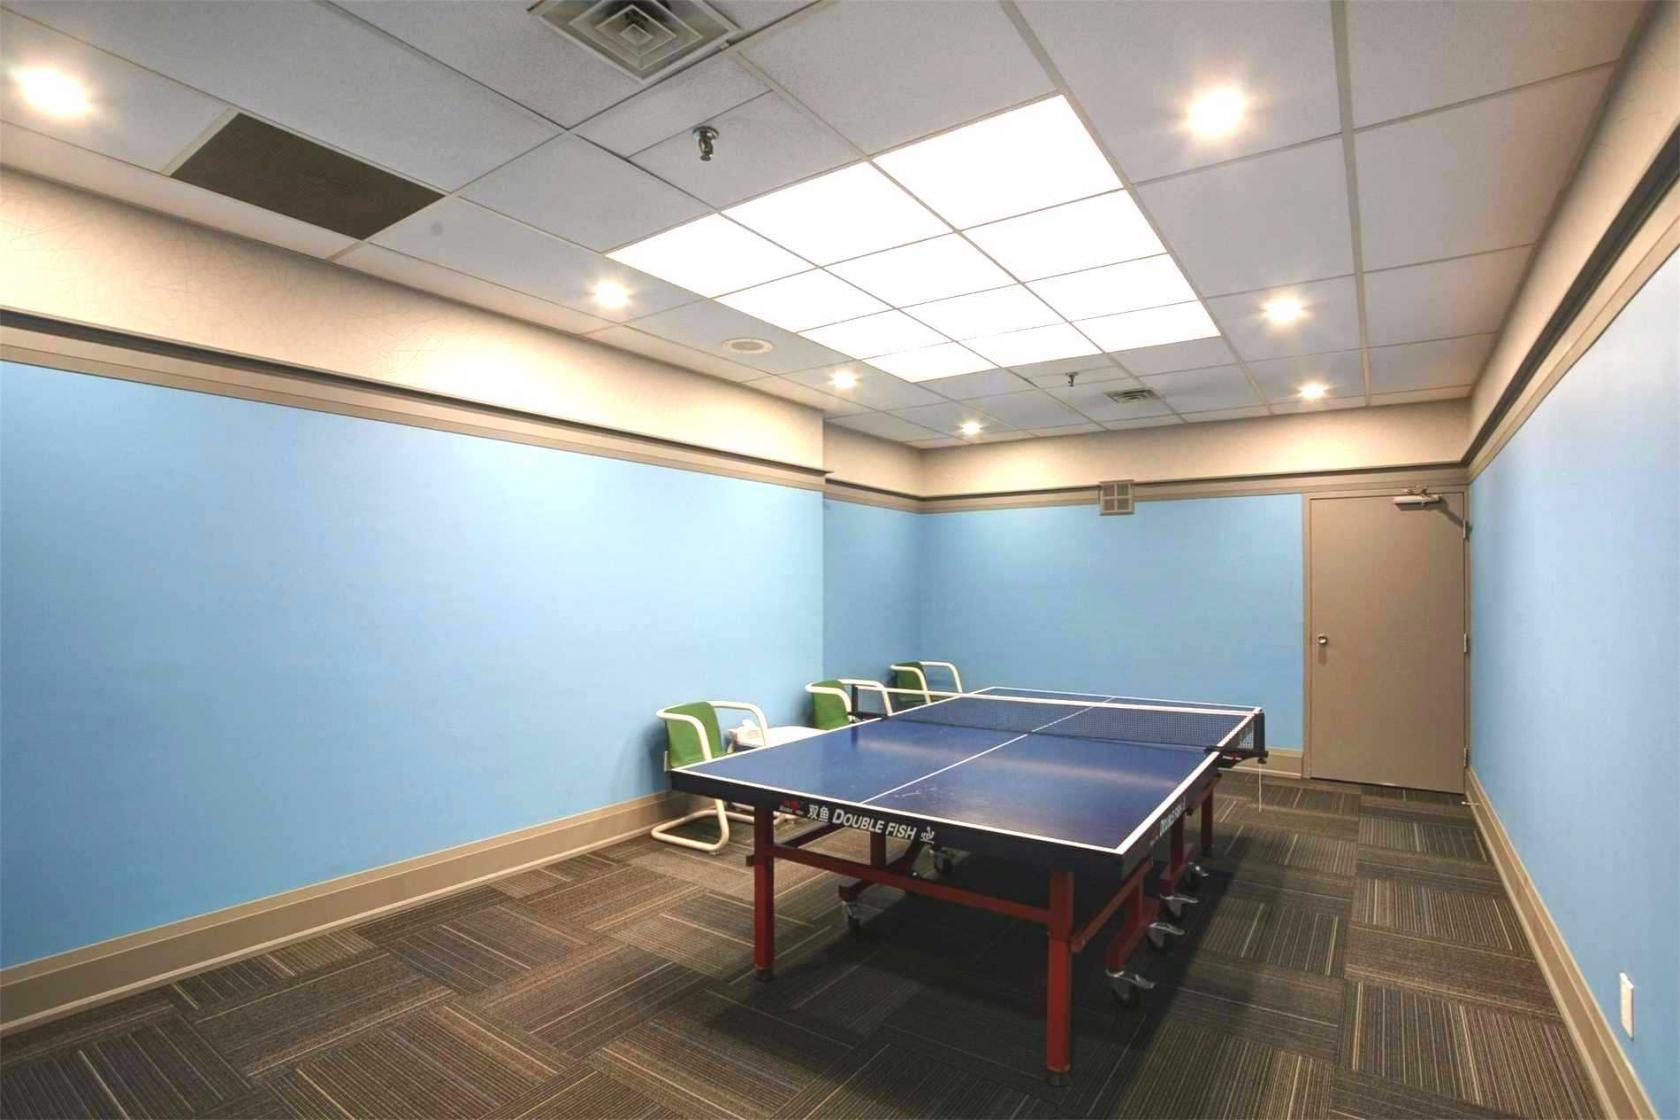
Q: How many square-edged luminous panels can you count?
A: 12